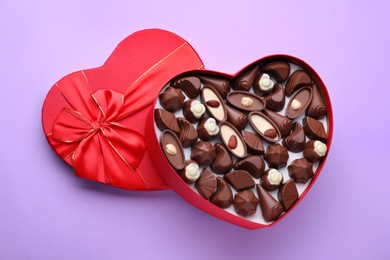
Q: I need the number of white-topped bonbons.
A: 6